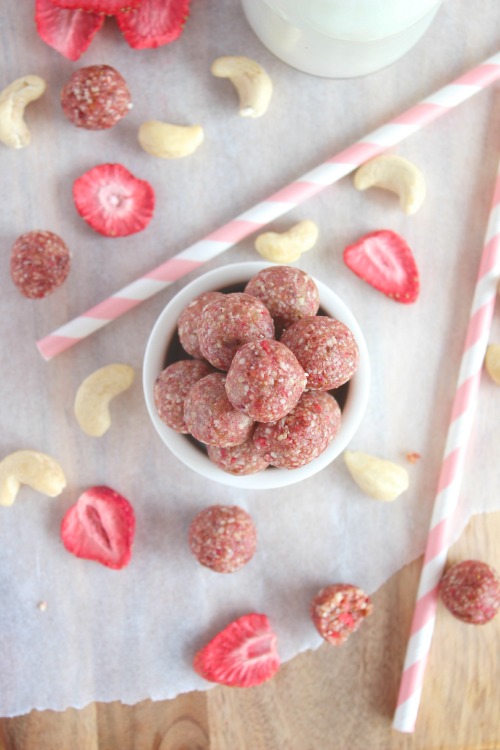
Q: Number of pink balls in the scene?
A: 14